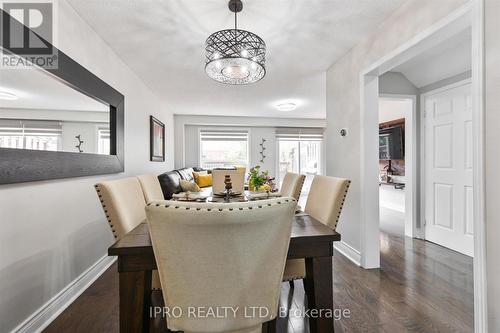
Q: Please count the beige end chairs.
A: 2